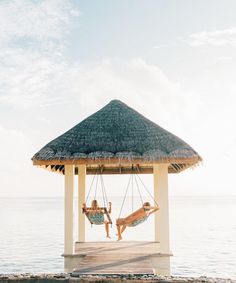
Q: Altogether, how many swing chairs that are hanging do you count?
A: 2